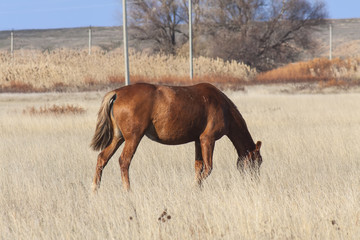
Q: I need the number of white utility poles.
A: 5